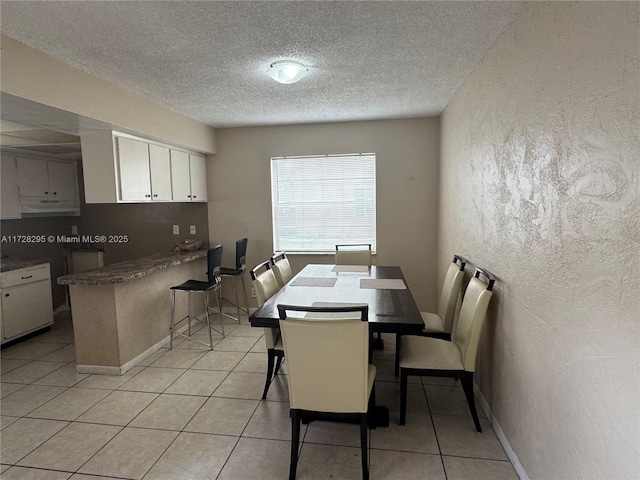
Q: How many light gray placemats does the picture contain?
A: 4